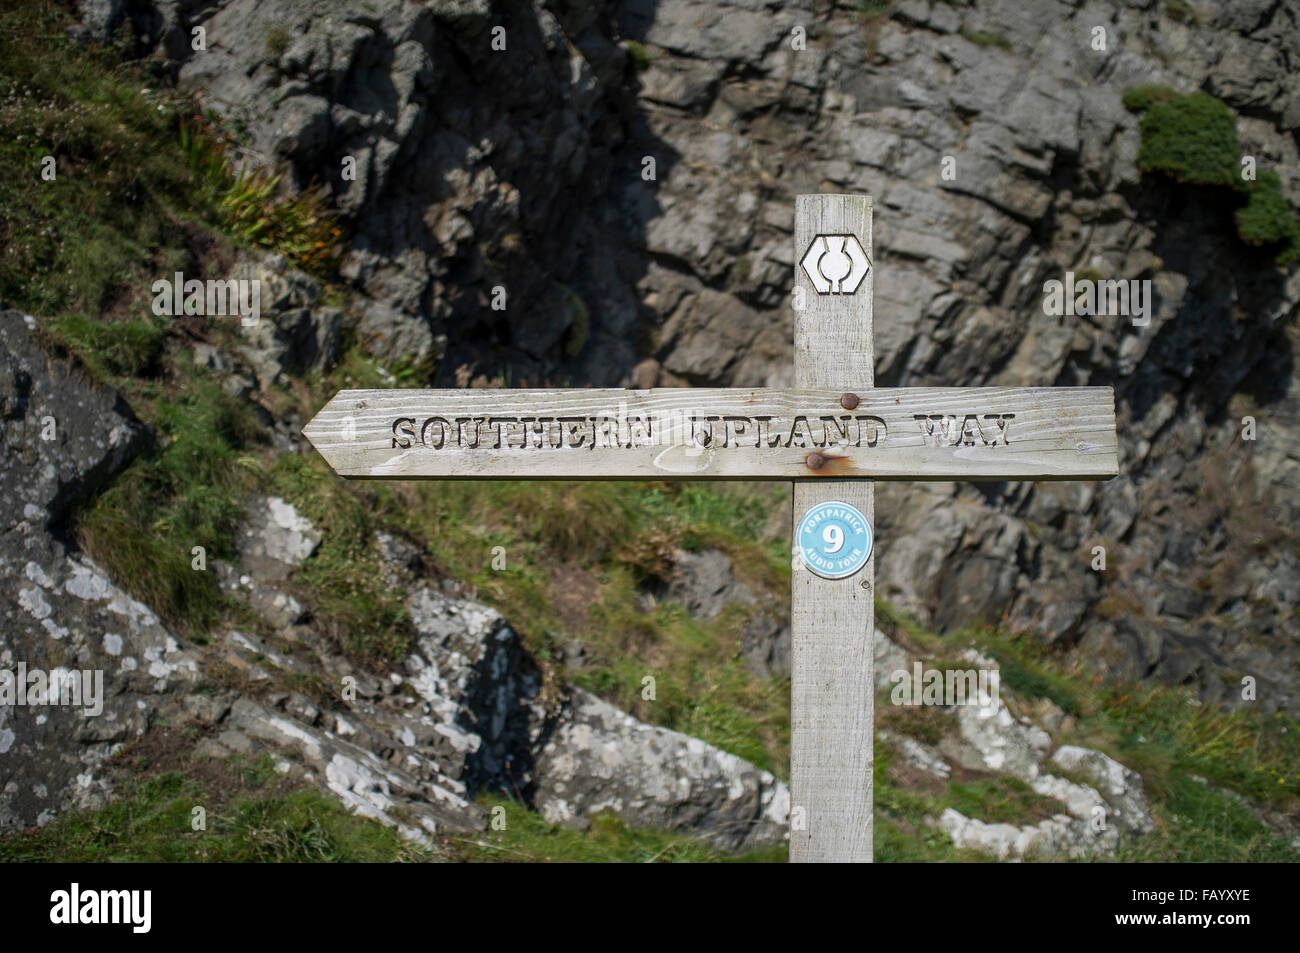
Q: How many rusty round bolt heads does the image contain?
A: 2